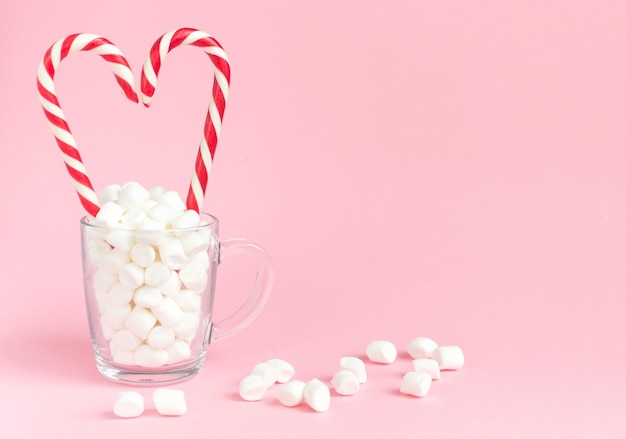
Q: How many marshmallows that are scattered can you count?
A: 14